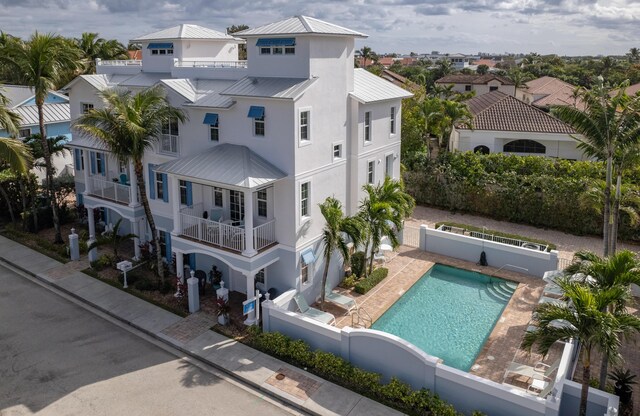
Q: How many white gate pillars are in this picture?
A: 4